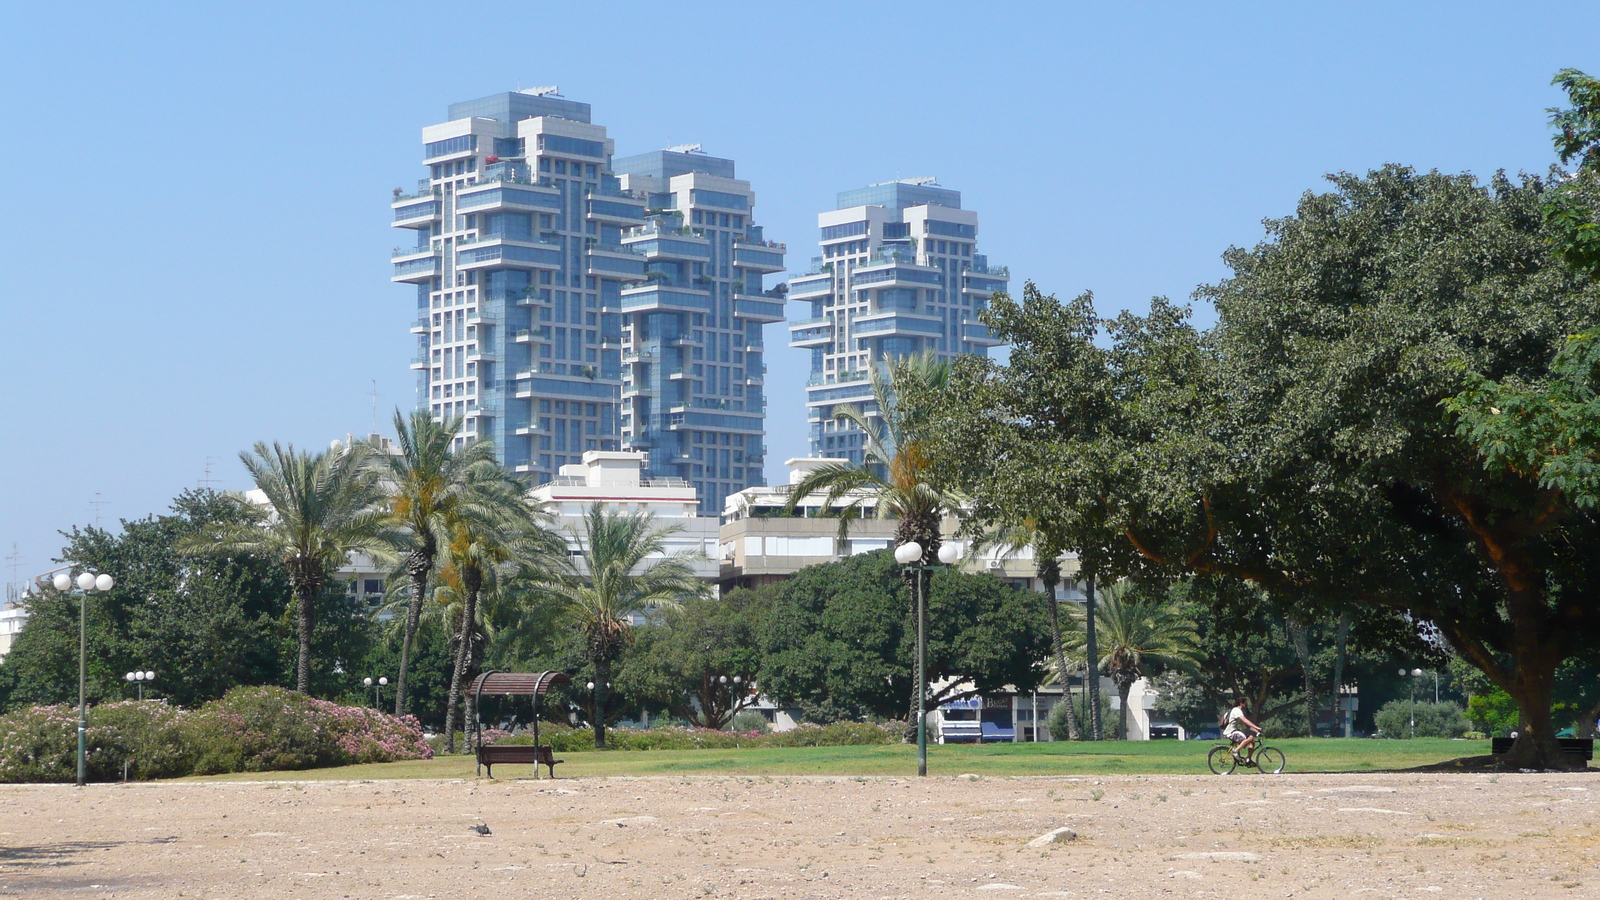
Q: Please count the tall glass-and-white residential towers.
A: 3